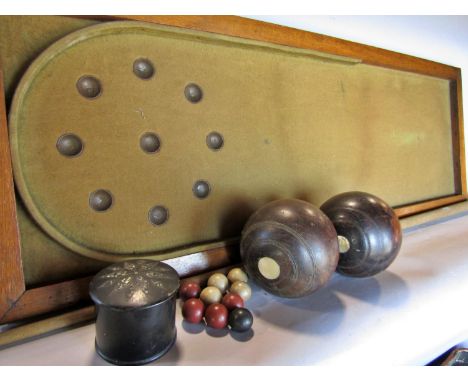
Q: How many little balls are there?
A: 9